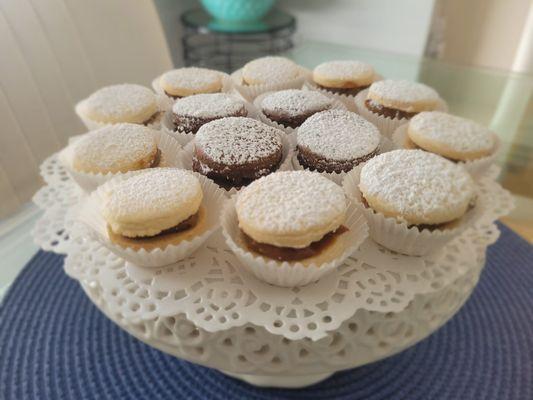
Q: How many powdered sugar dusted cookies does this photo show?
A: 14